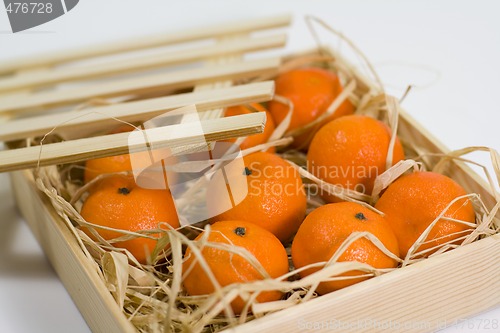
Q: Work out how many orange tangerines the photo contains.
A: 9